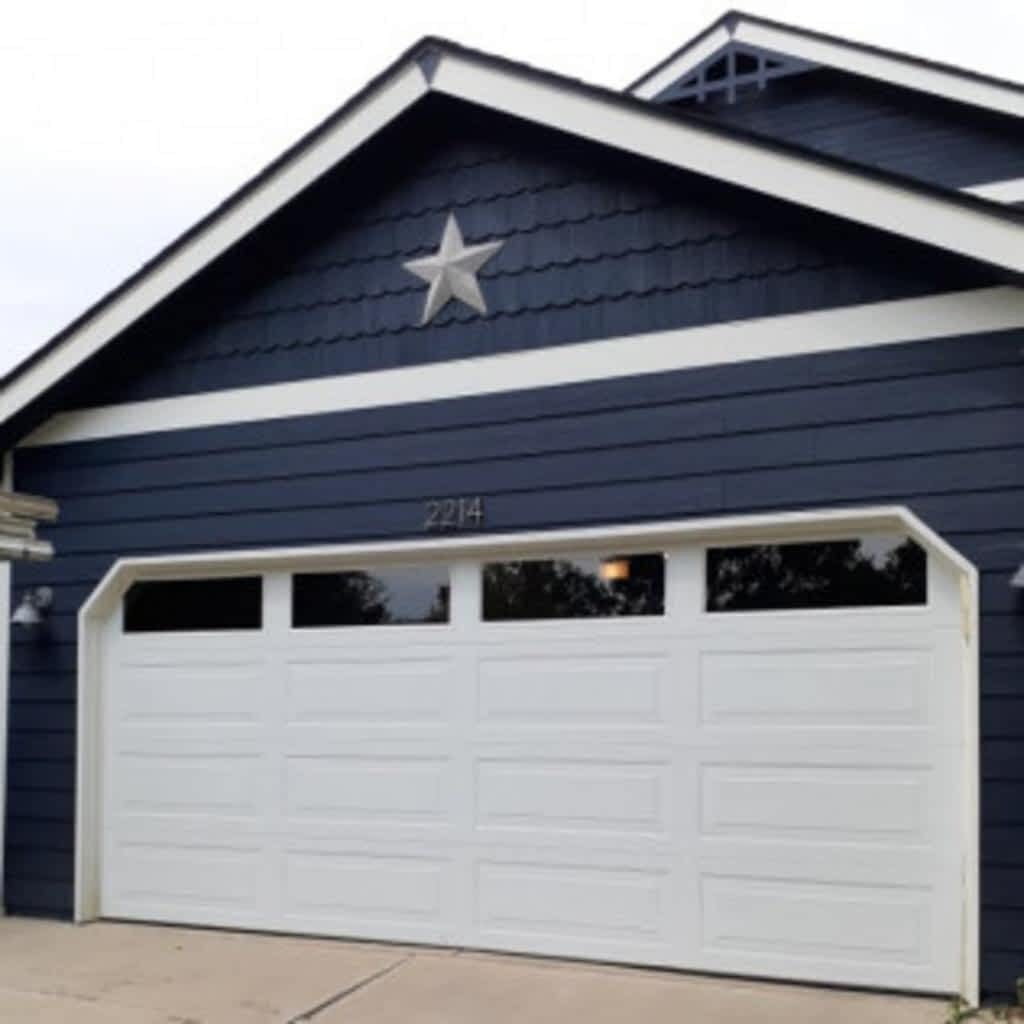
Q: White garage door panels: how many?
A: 12